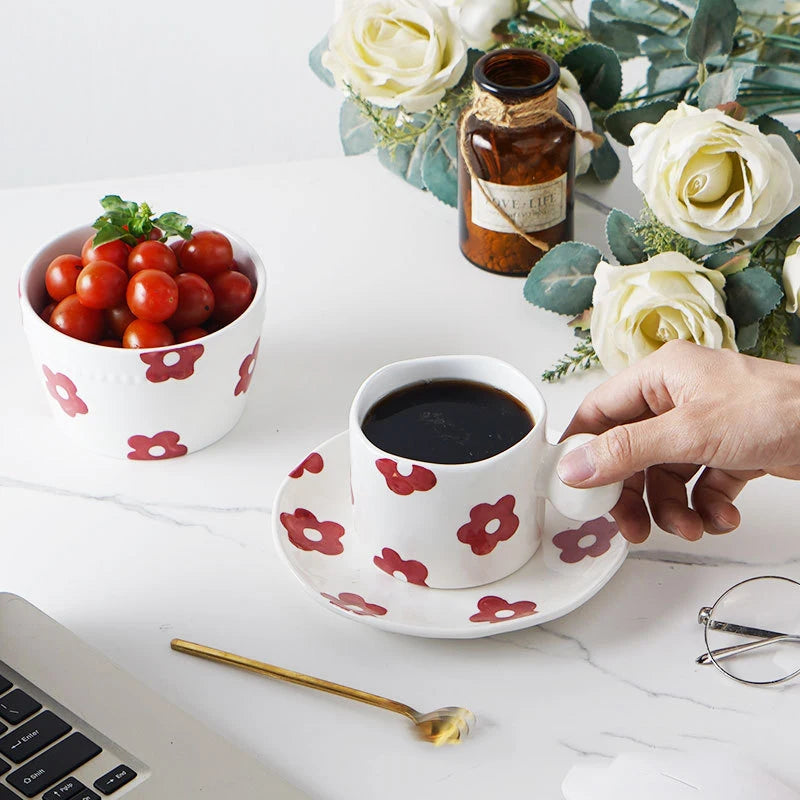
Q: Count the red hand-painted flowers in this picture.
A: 12